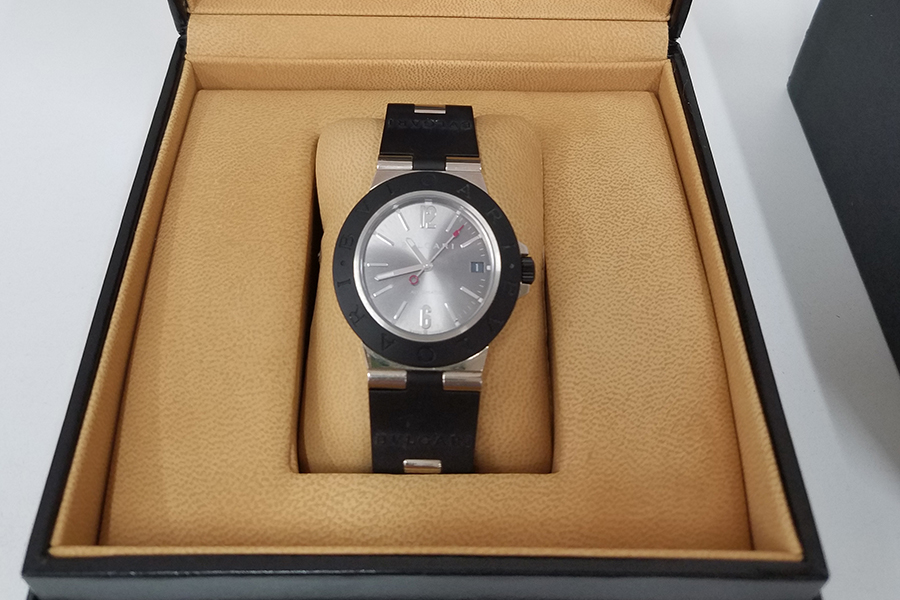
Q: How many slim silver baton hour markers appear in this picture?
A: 9